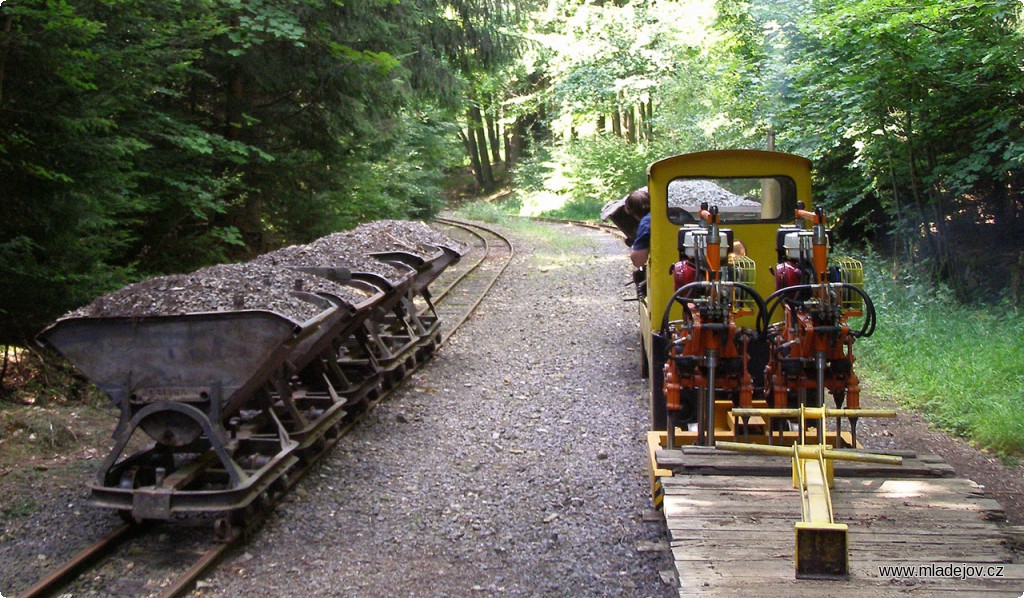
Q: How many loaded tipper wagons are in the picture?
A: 6